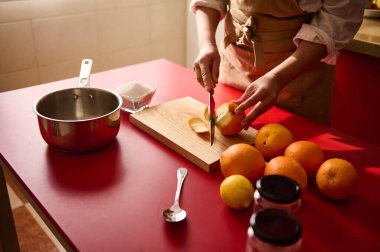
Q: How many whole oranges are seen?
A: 5